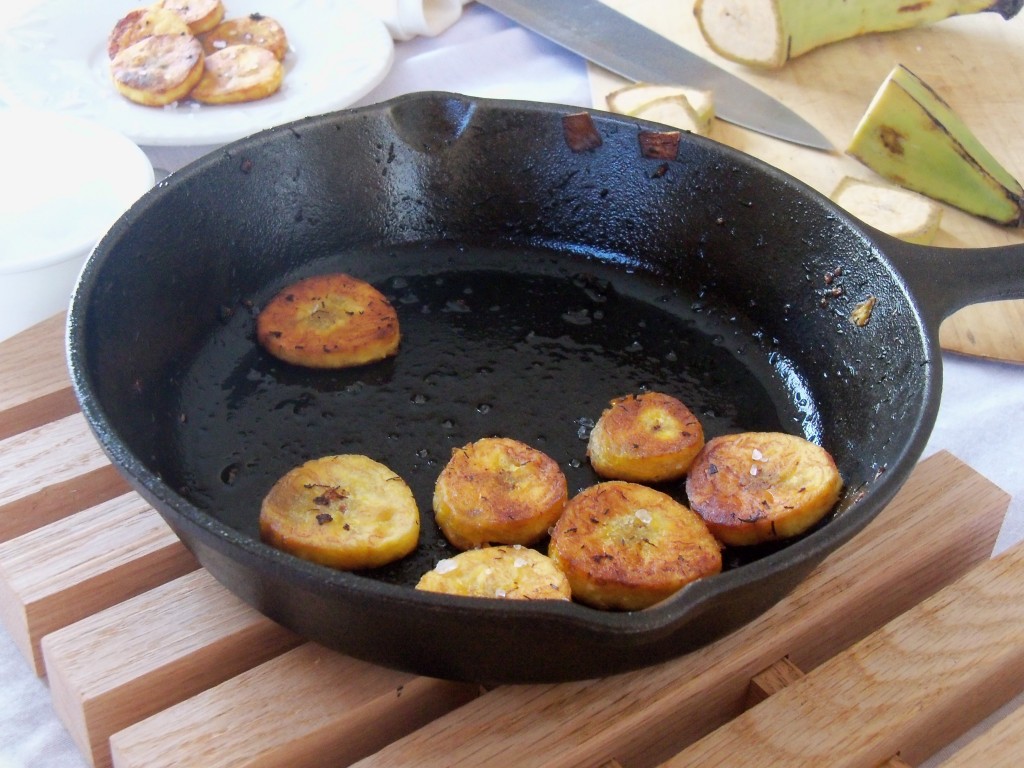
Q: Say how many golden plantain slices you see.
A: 12